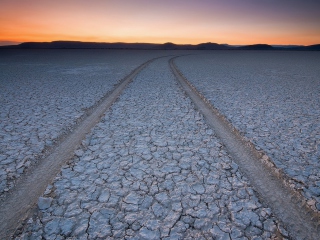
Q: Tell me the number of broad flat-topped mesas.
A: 1